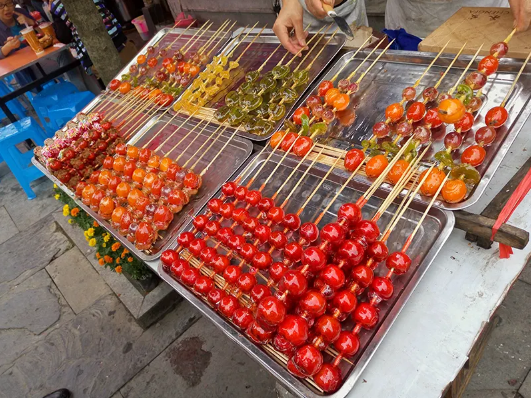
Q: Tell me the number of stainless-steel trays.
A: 6